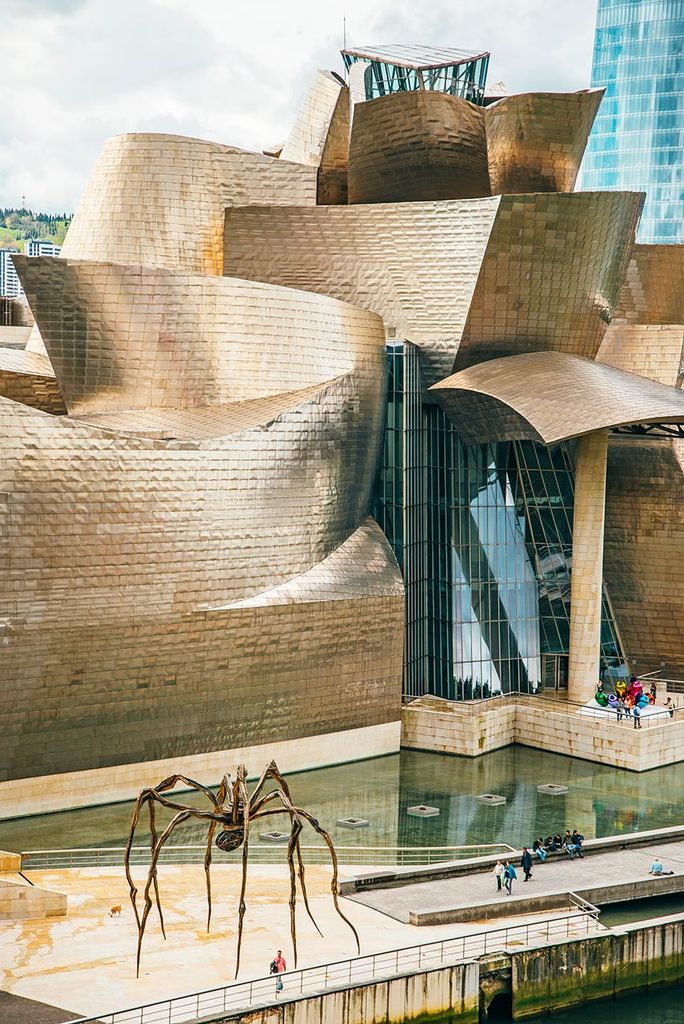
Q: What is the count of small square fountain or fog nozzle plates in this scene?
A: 5